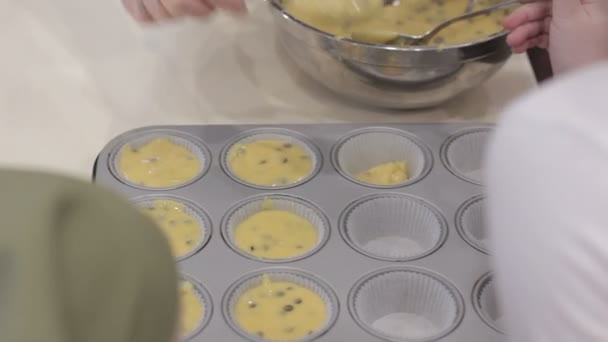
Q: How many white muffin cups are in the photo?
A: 12